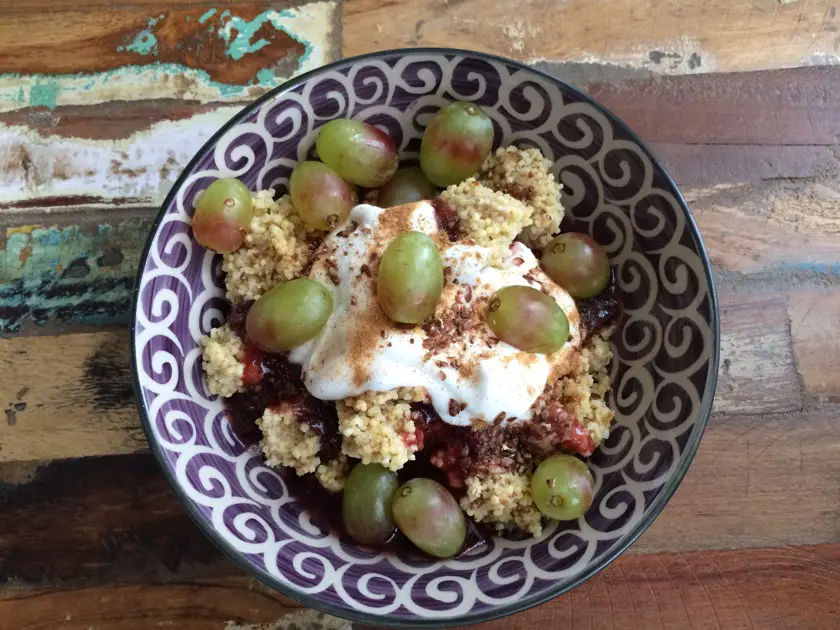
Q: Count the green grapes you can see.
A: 12